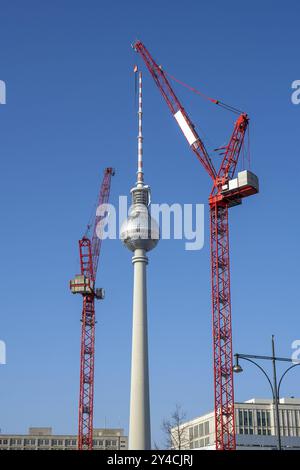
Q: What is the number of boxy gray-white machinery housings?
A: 2